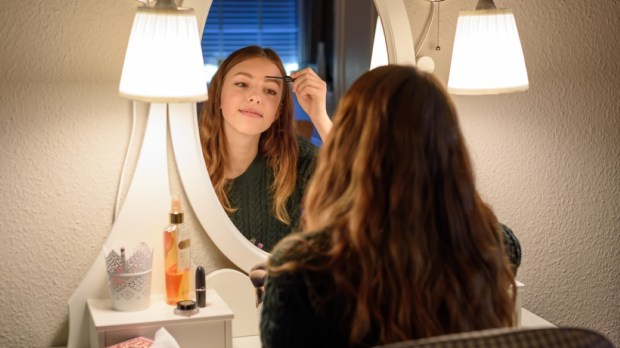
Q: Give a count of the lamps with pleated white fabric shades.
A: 2